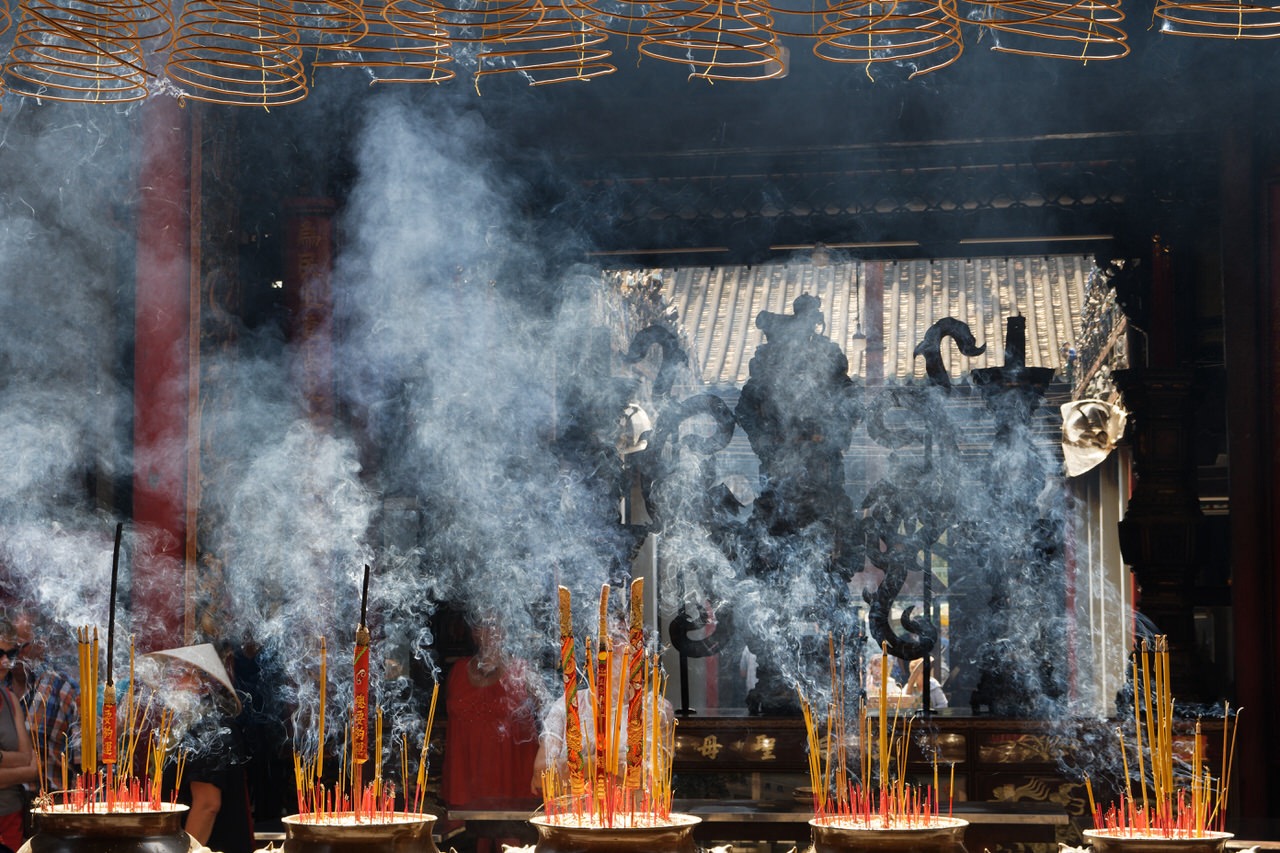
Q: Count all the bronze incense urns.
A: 5